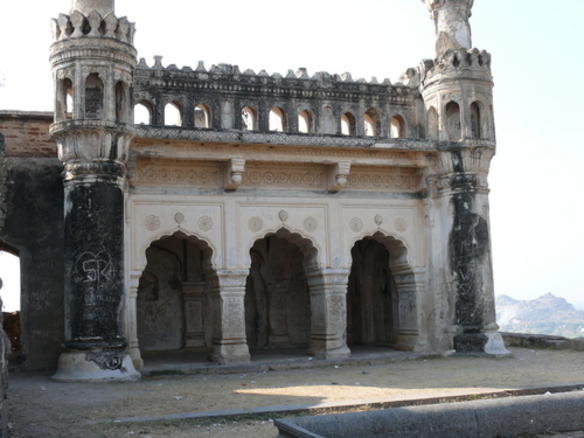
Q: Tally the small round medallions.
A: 6